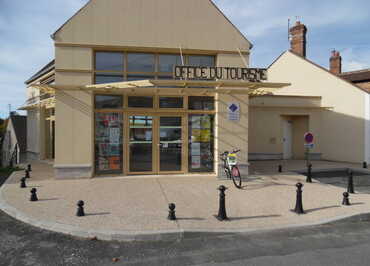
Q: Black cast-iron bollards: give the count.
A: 13